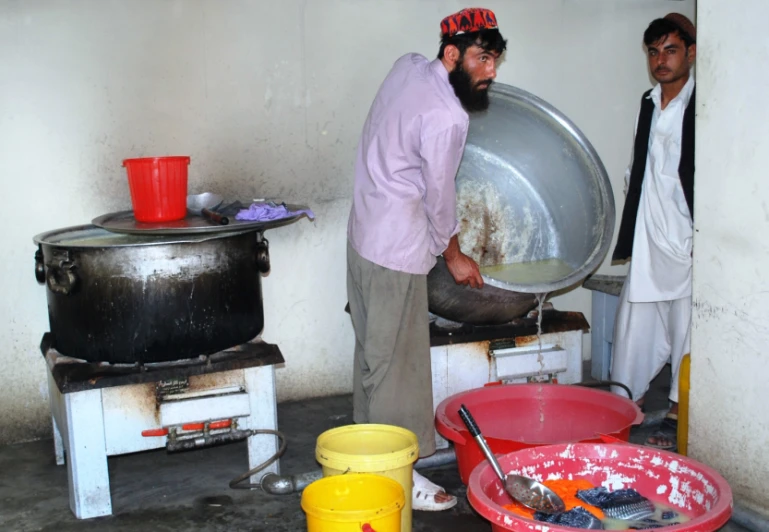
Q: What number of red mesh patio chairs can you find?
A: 0